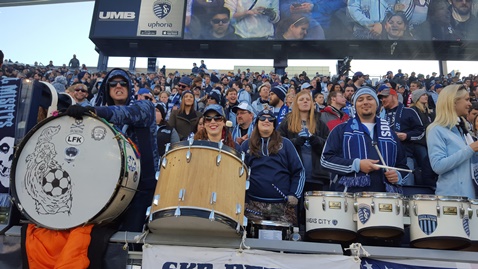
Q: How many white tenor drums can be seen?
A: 4